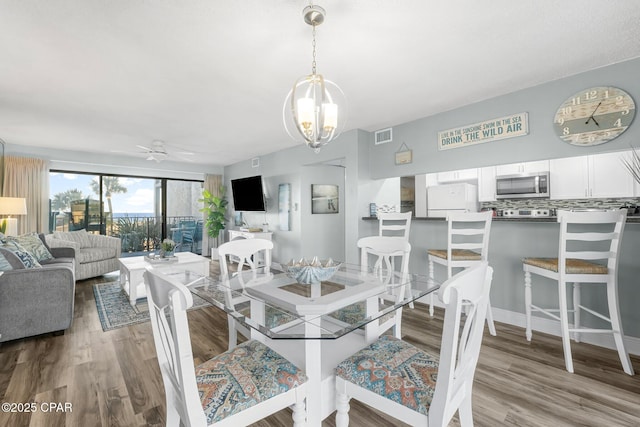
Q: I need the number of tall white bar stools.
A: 3